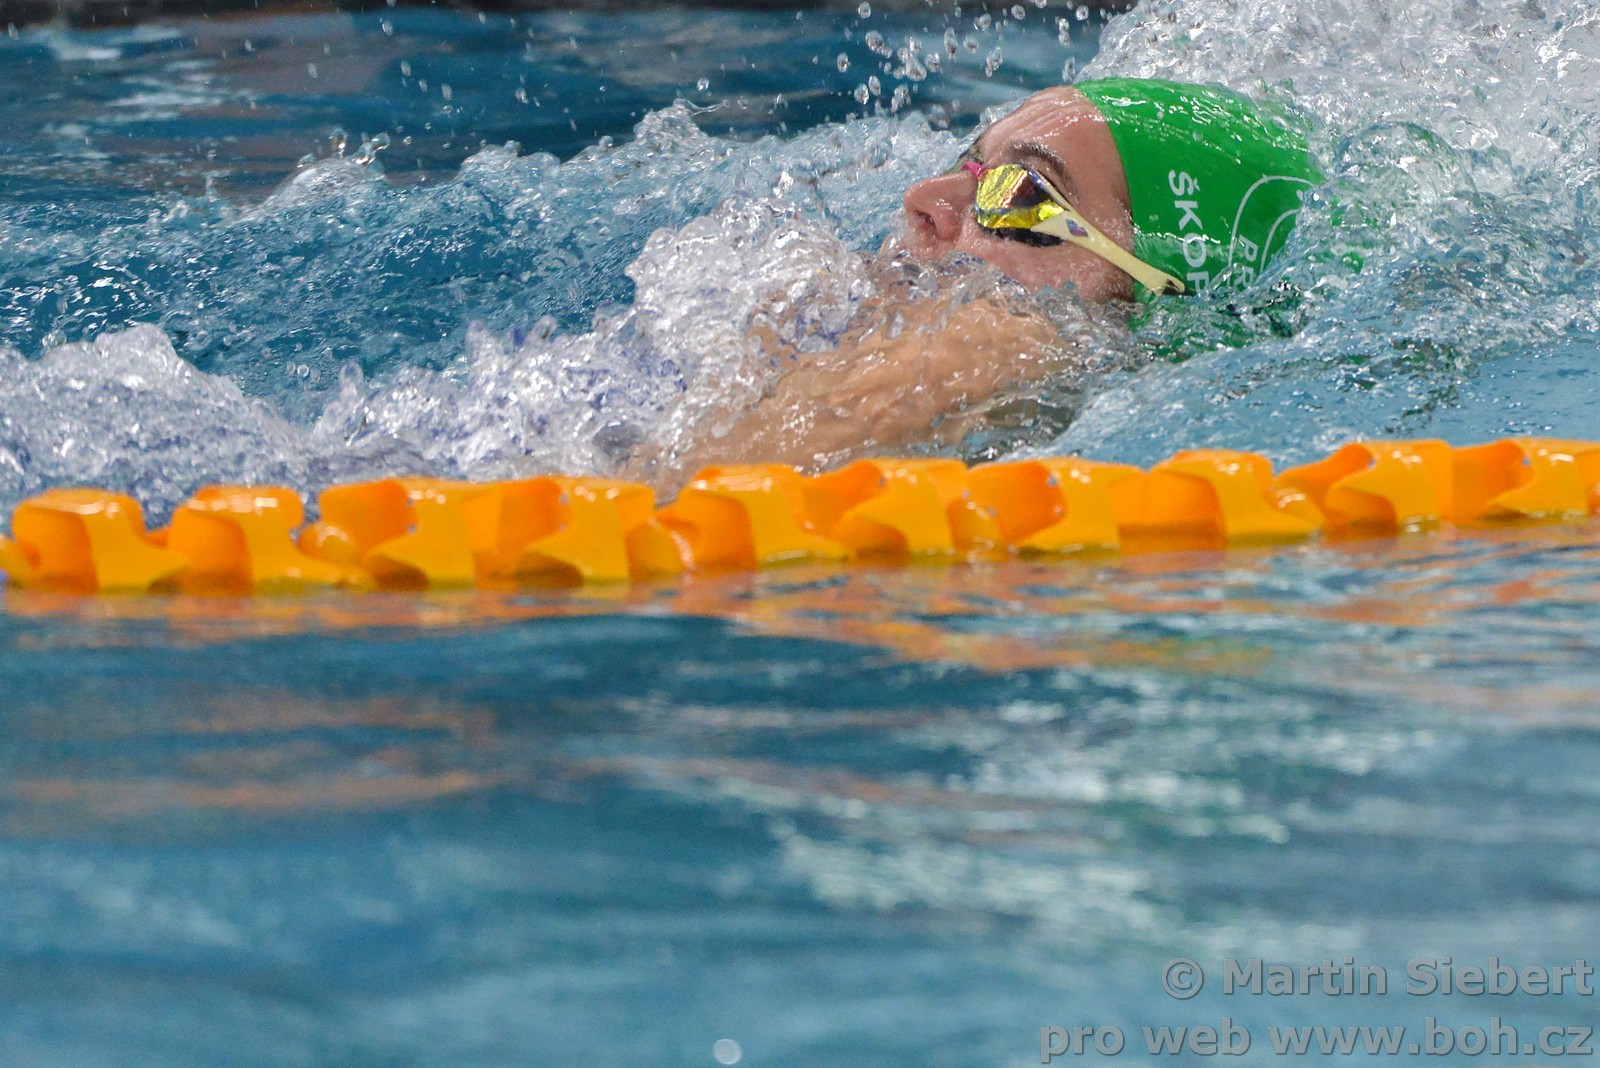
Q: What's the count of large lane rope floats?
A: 10